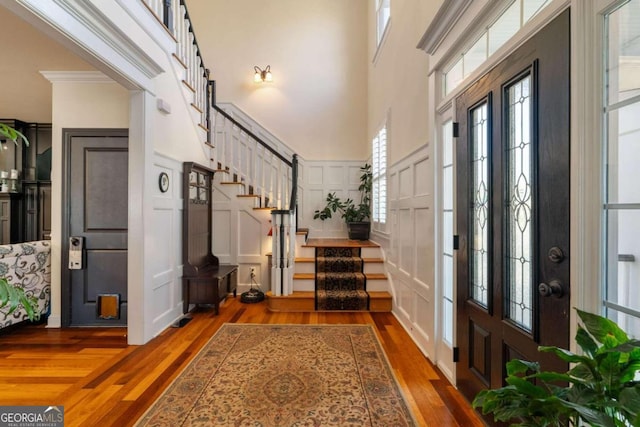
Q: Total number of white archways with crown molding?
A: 1